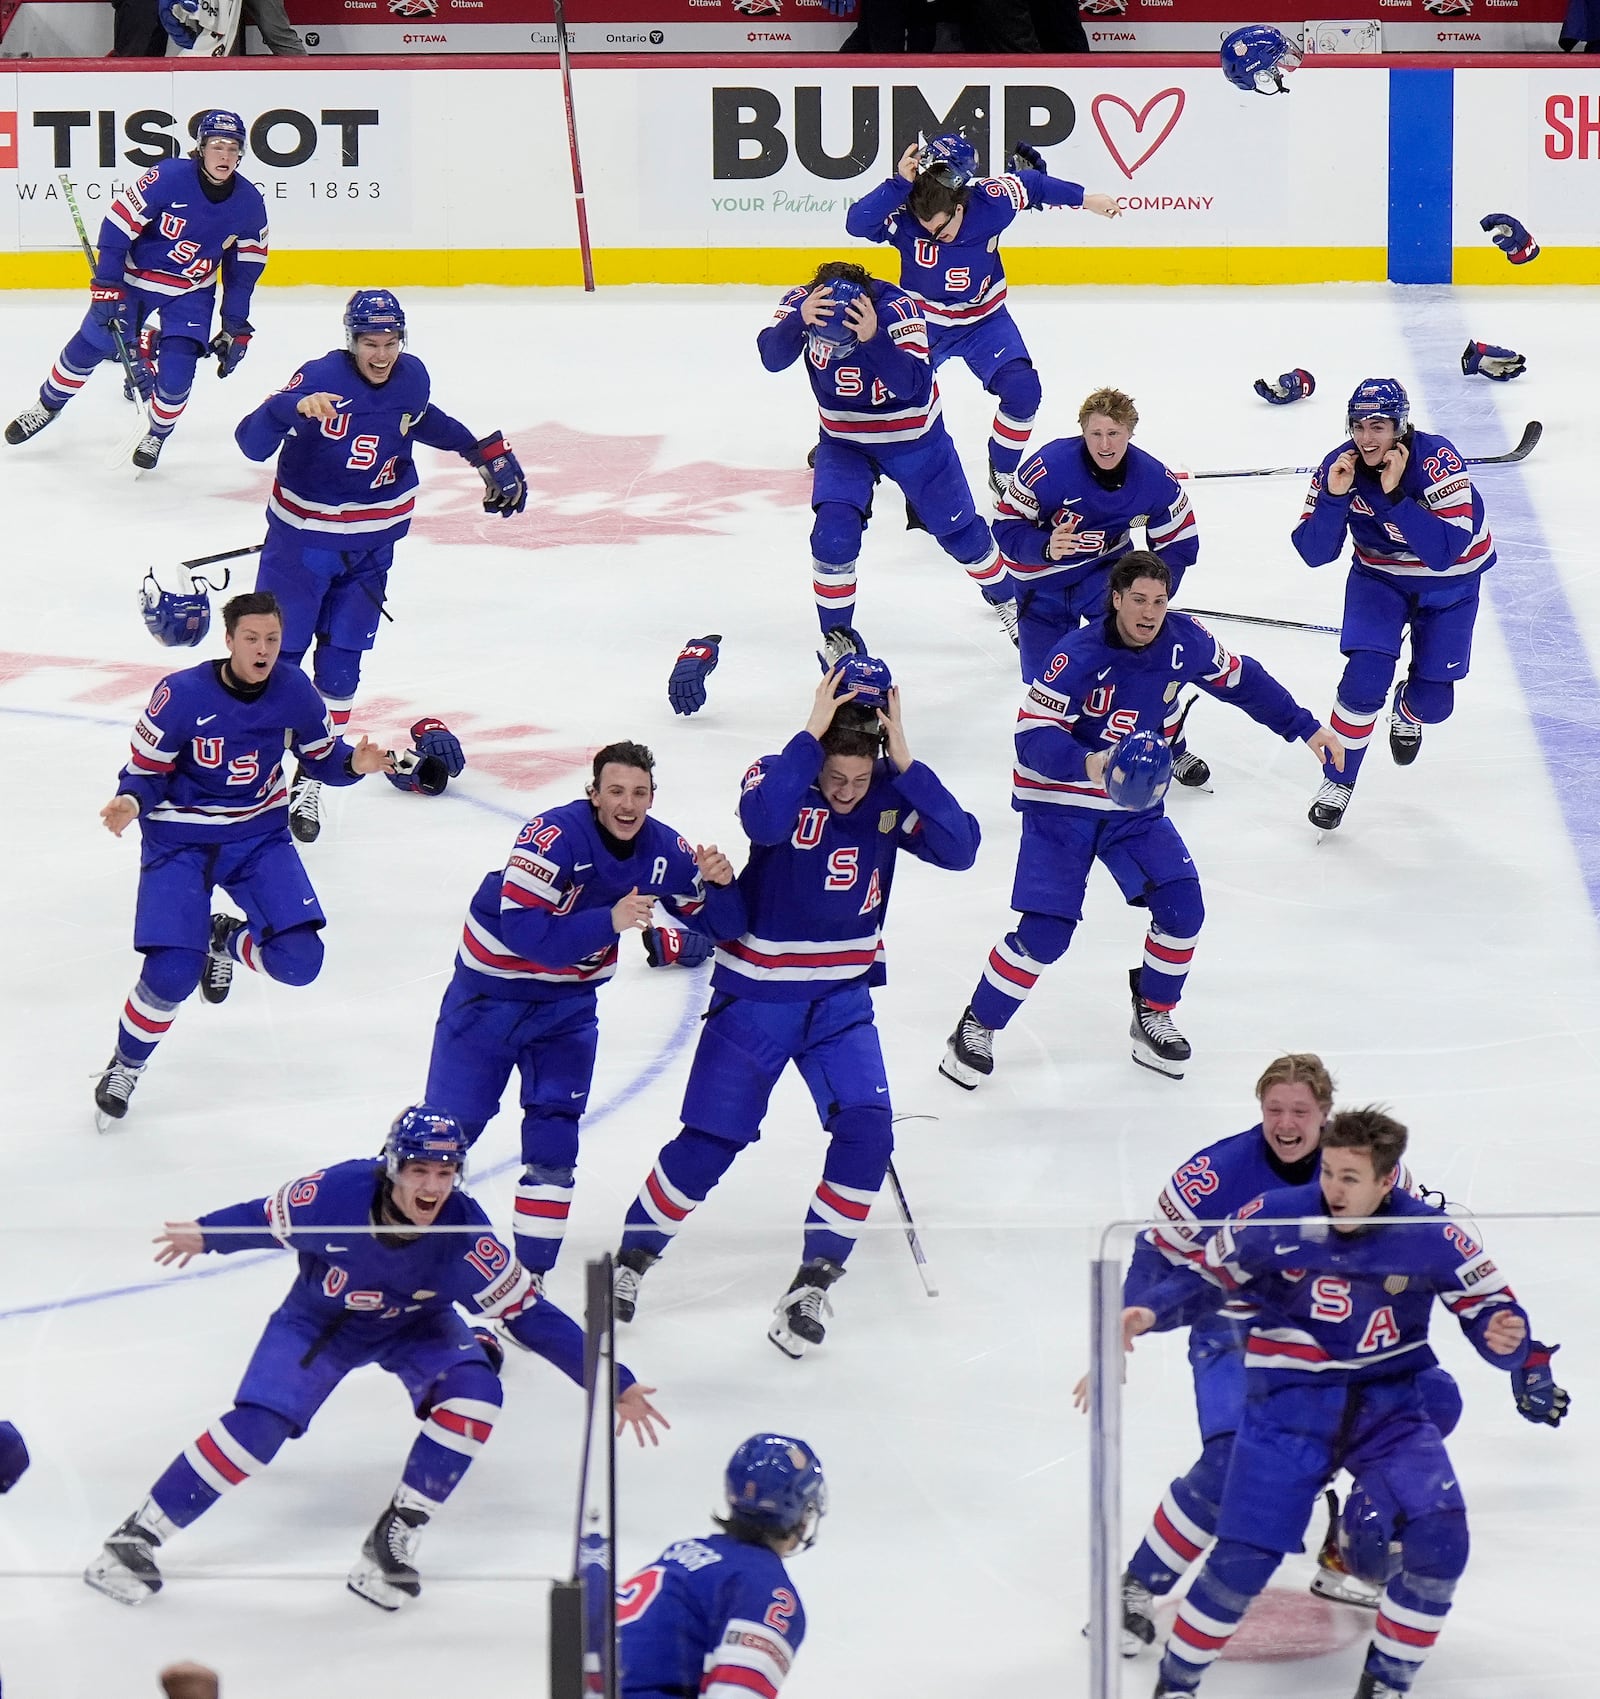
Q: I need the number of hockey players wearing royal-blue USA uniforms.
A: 14